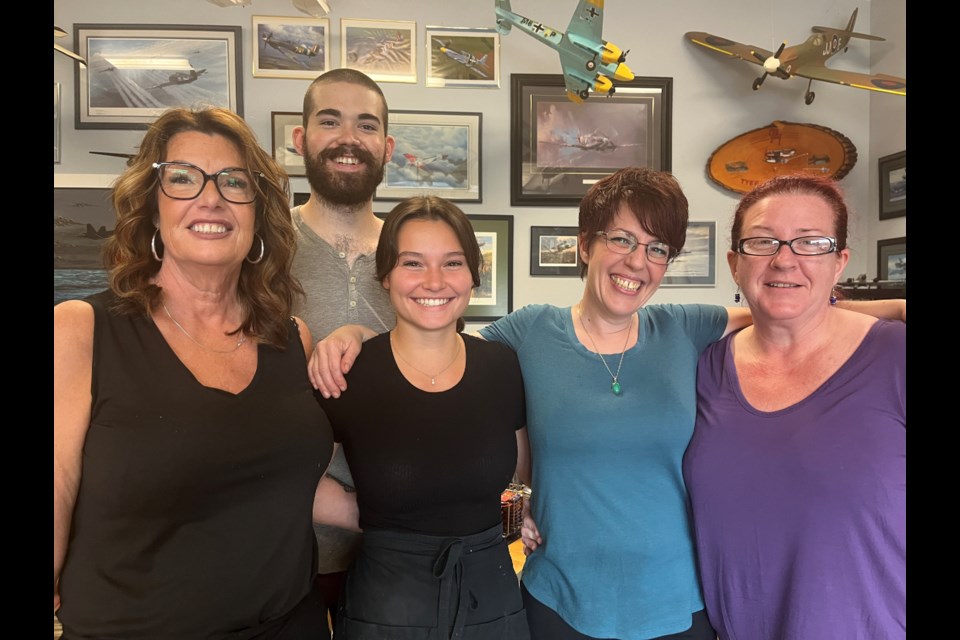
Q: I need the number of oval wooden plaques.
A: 1